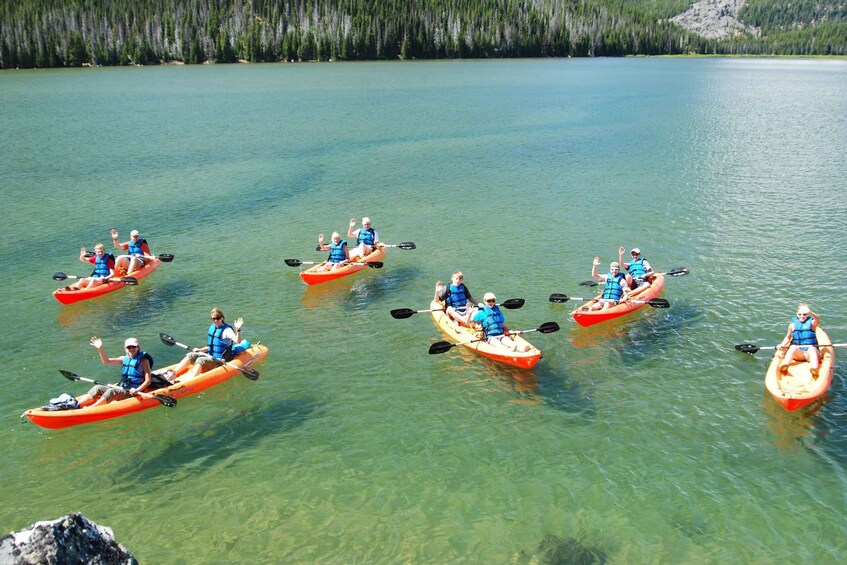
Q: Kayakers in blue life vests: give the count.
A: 11